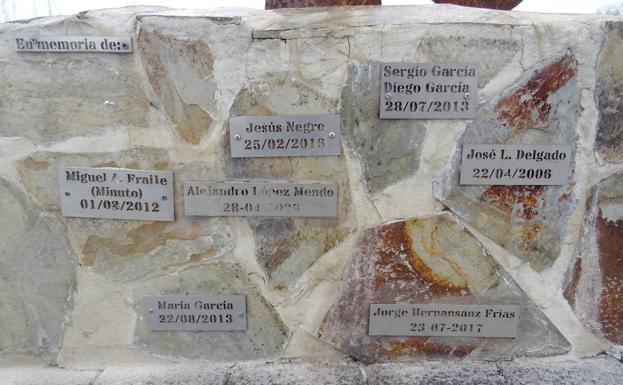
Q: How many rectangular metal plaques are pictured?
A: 8